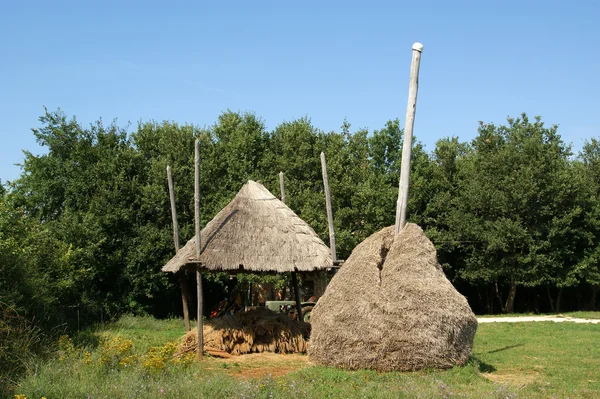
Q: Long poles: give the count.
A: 5